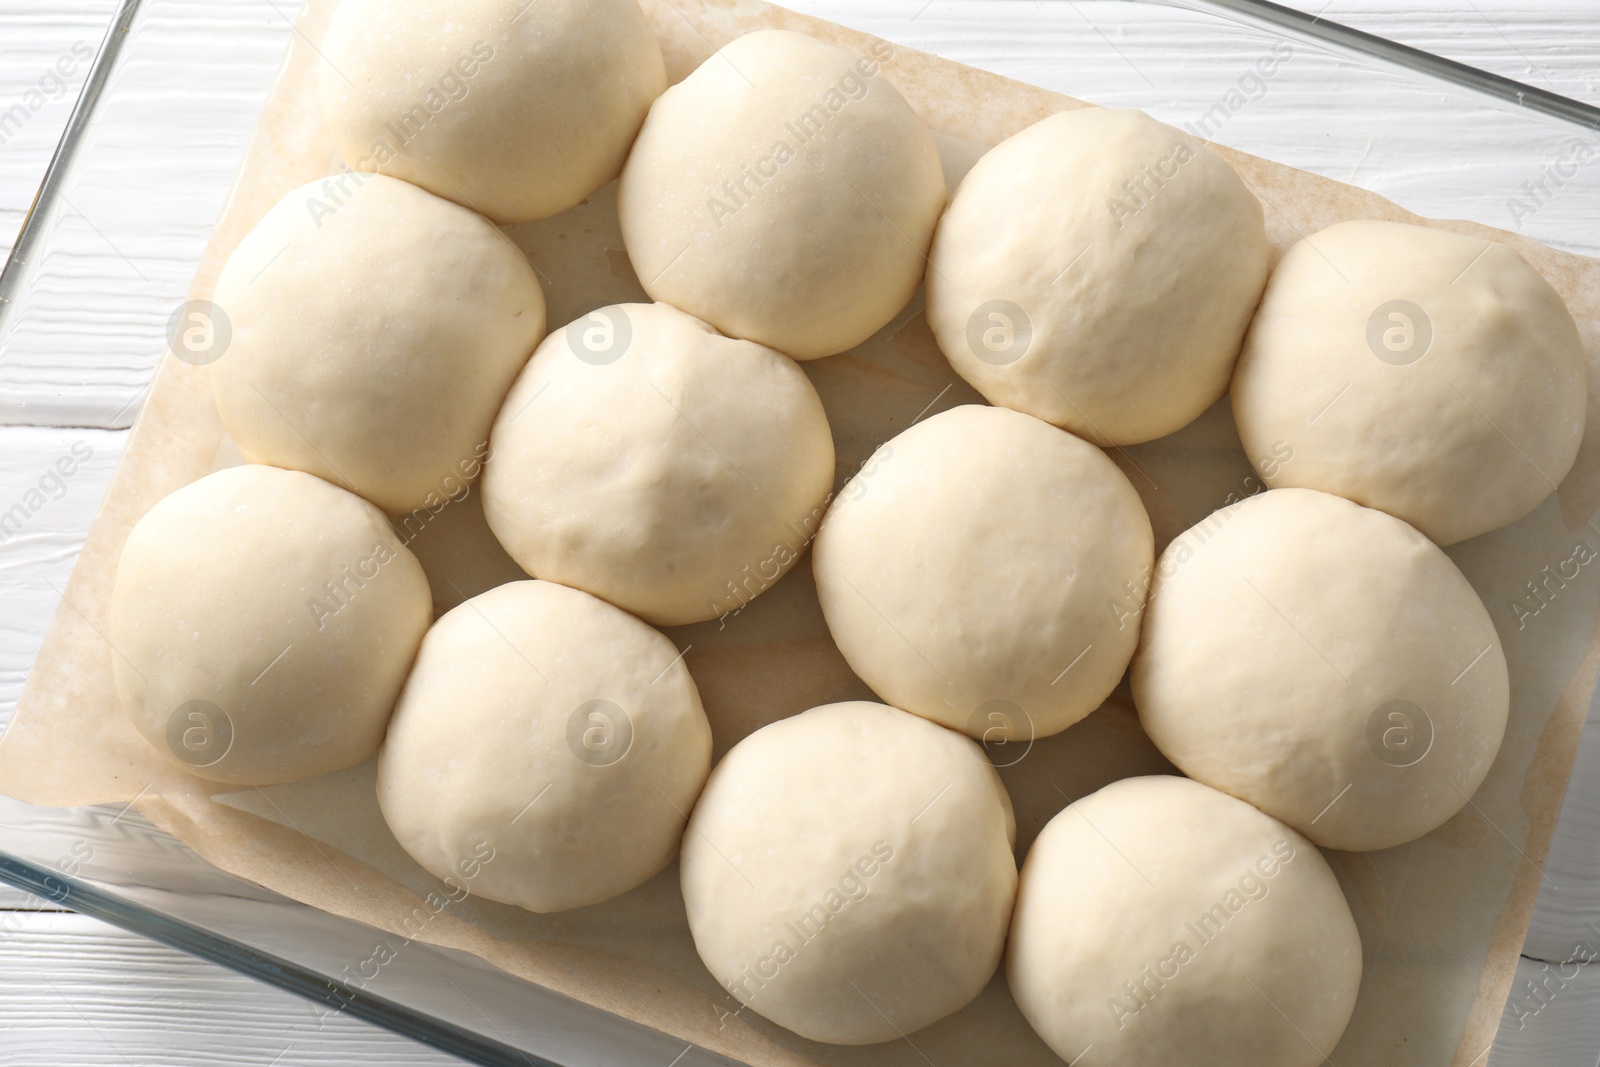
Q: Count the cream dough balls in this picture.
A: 12